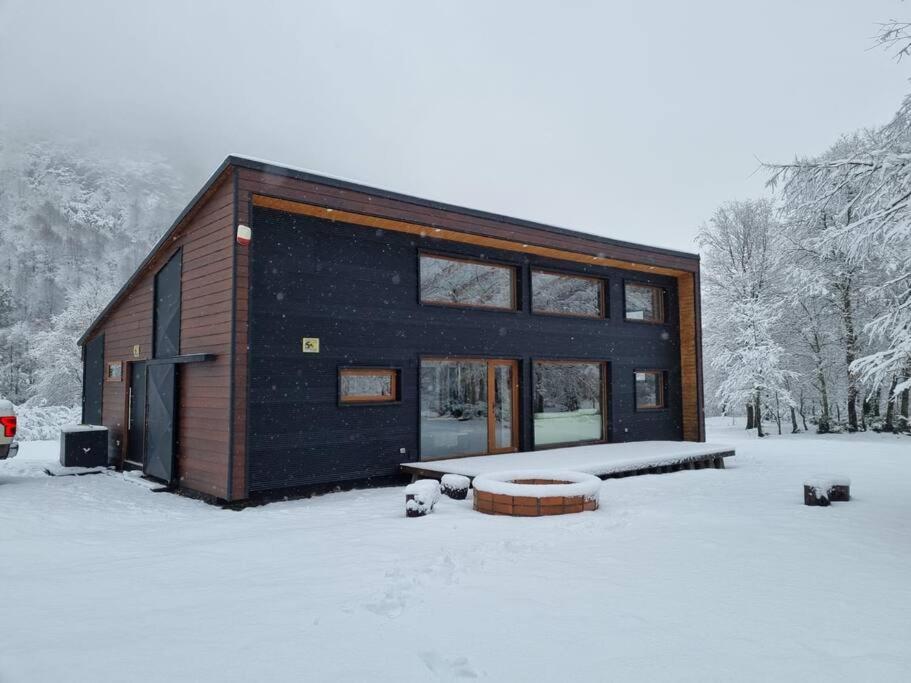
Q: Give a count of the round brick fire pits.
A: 1